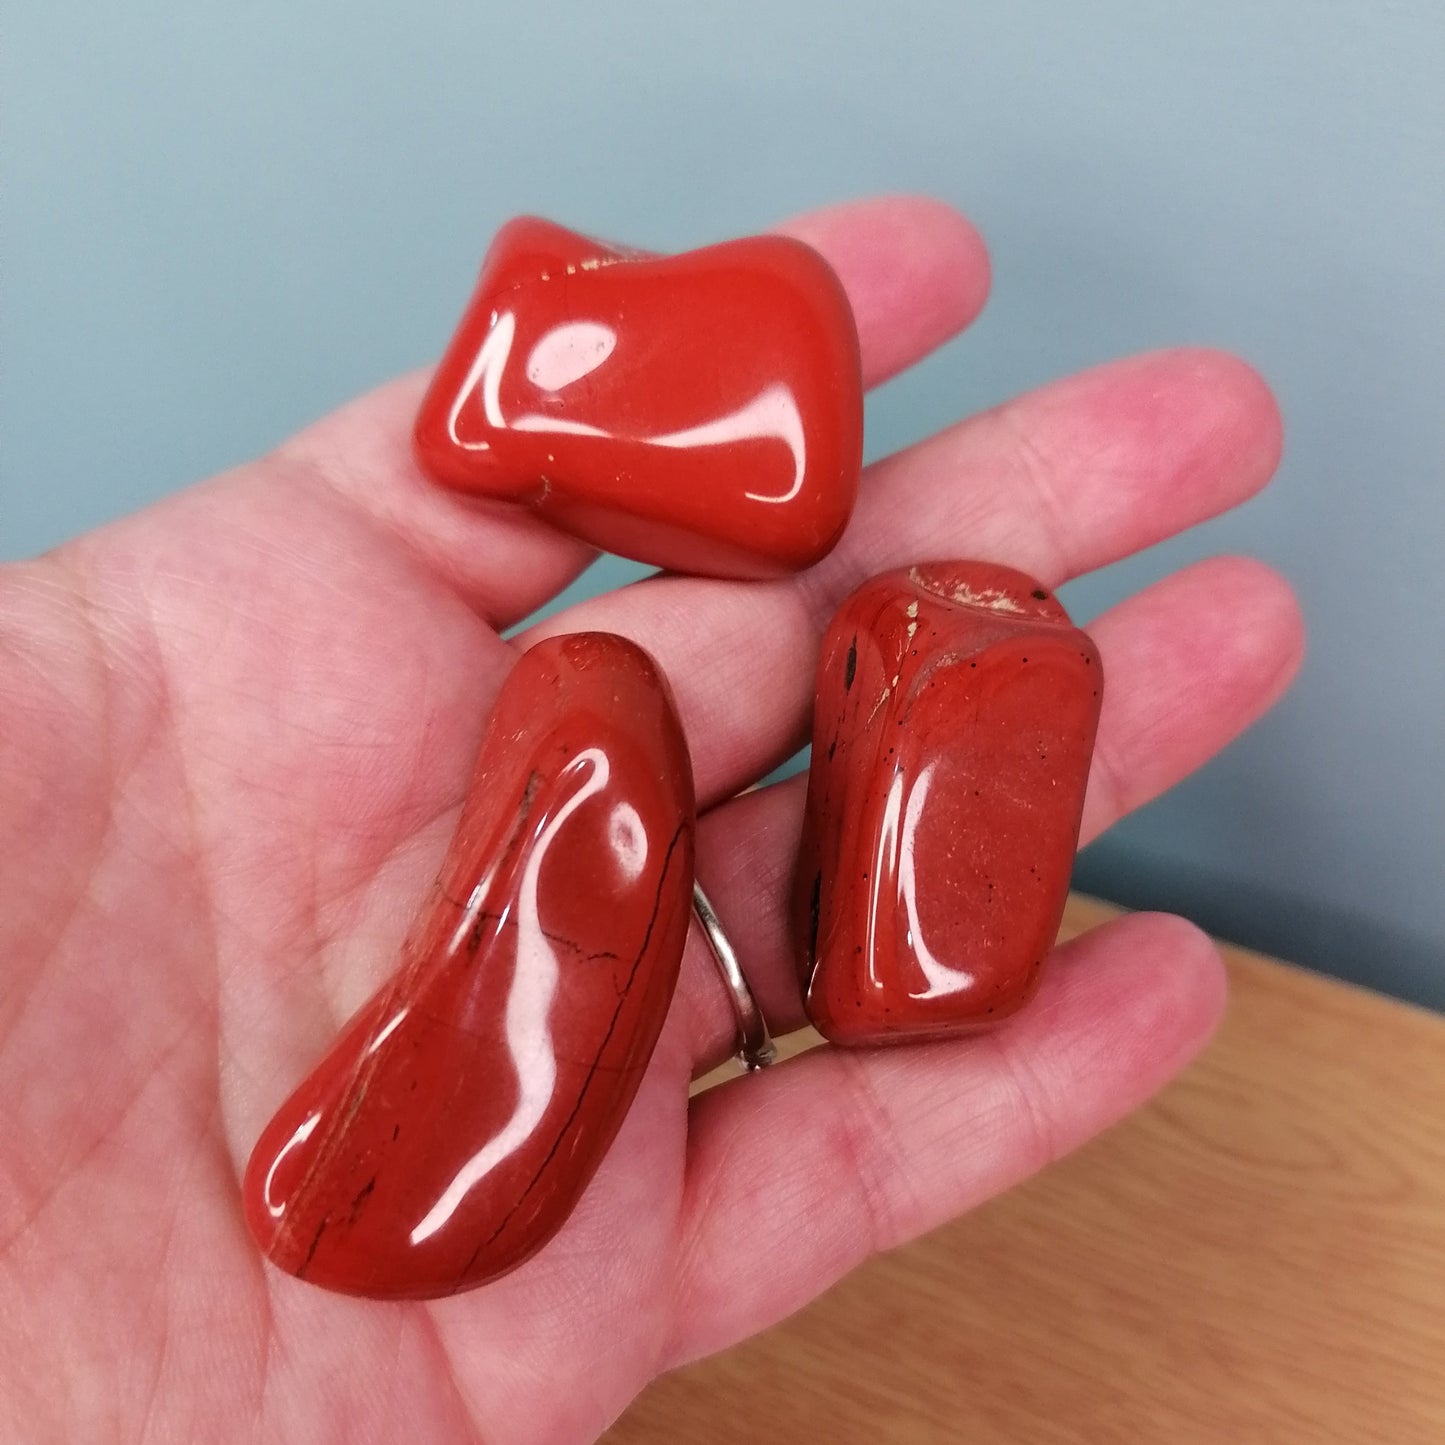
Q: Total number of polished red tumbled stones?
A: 3